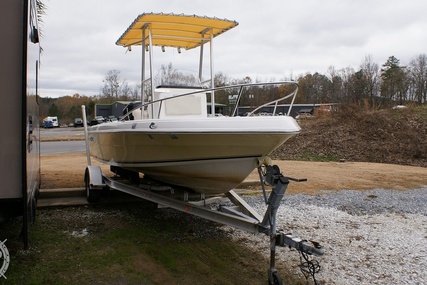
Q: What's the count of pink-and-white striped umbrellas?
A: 0